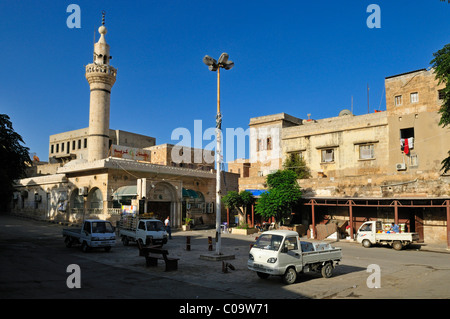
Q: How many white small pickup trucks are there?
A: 4